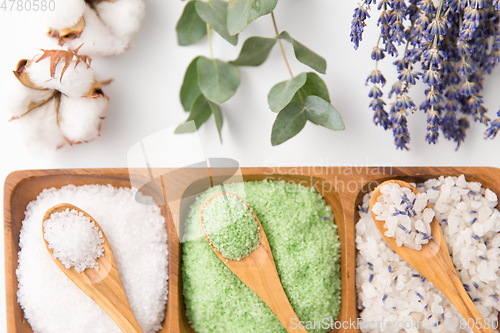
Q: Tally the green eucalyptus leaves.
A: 13